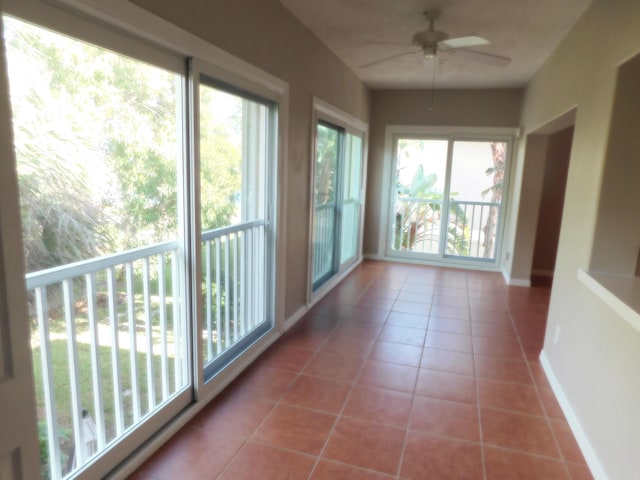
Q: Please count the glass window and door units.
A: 3